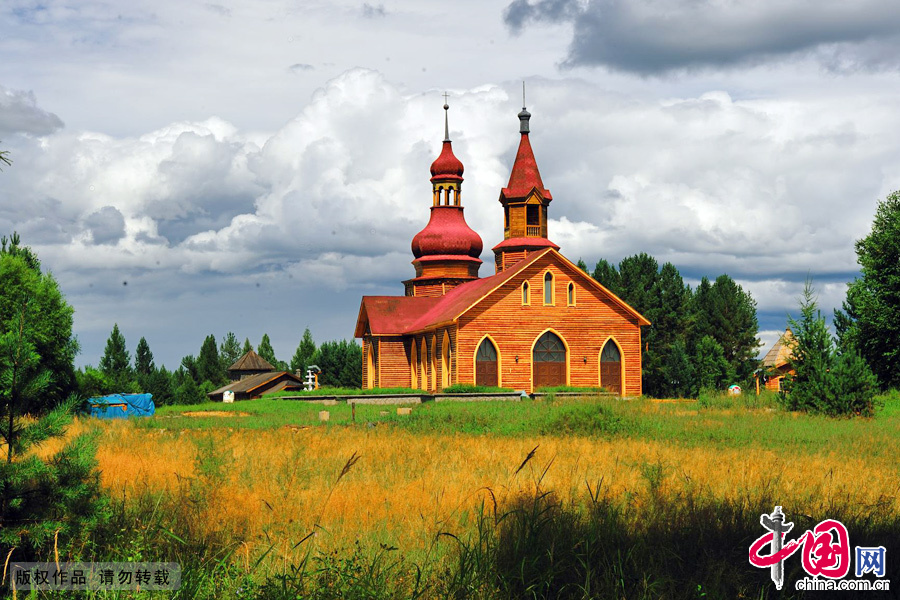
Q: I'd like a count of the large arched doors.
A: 3